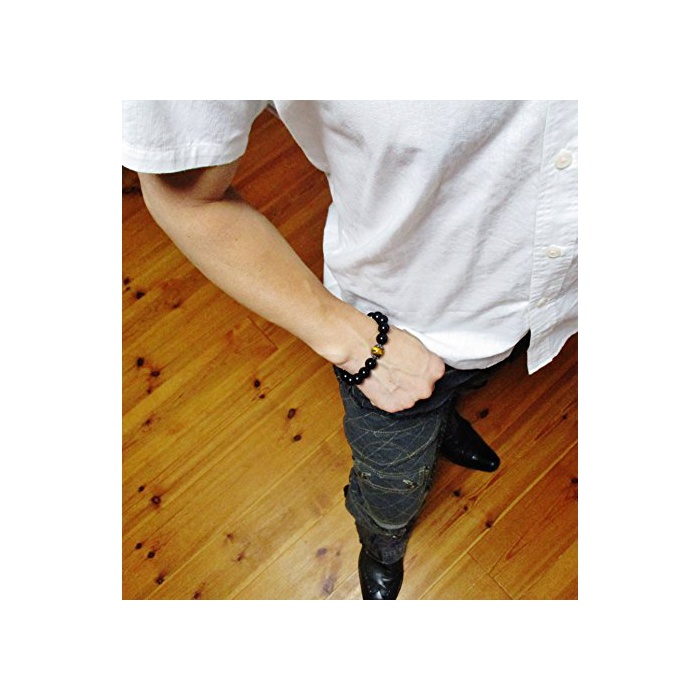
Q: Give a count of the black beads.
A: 10